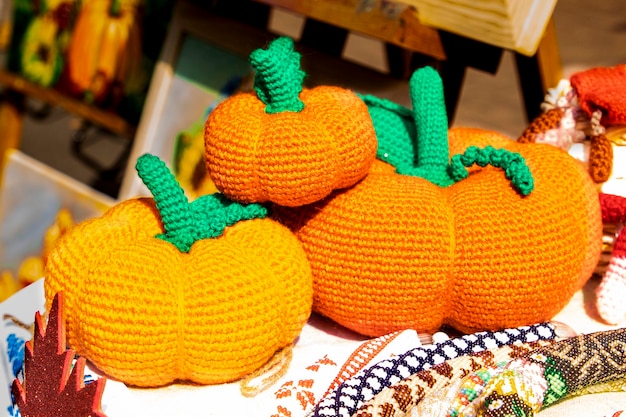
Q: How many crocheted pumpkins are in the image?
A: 3